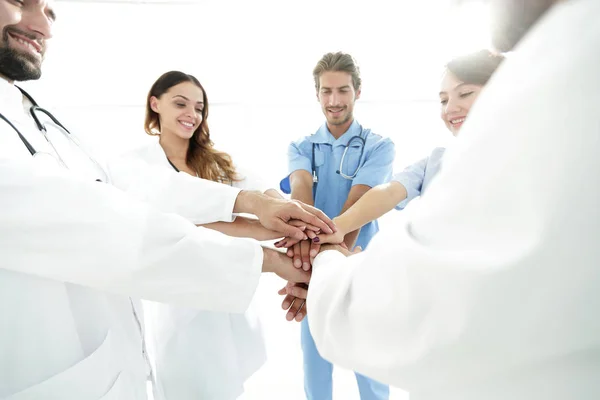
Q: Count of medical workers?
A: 5